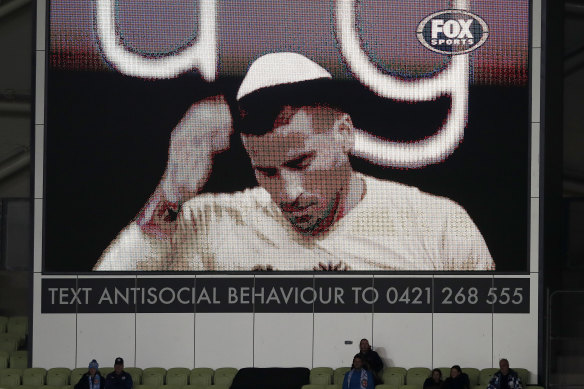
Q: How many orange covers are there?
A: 0